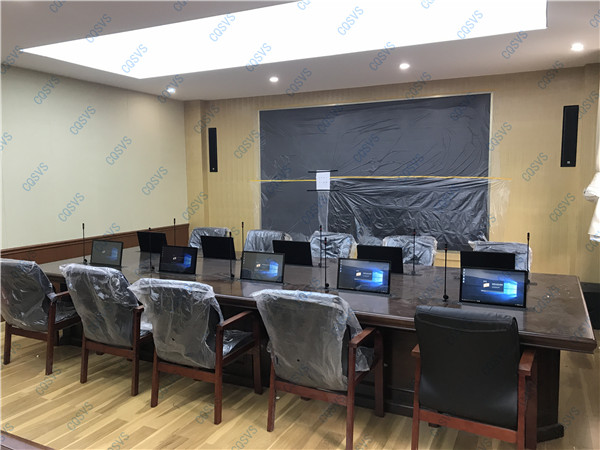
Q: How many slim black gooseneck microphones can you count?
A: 10